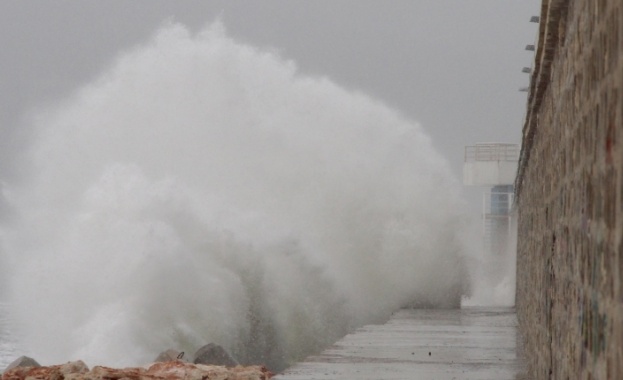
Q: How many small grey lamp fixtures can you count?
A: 4